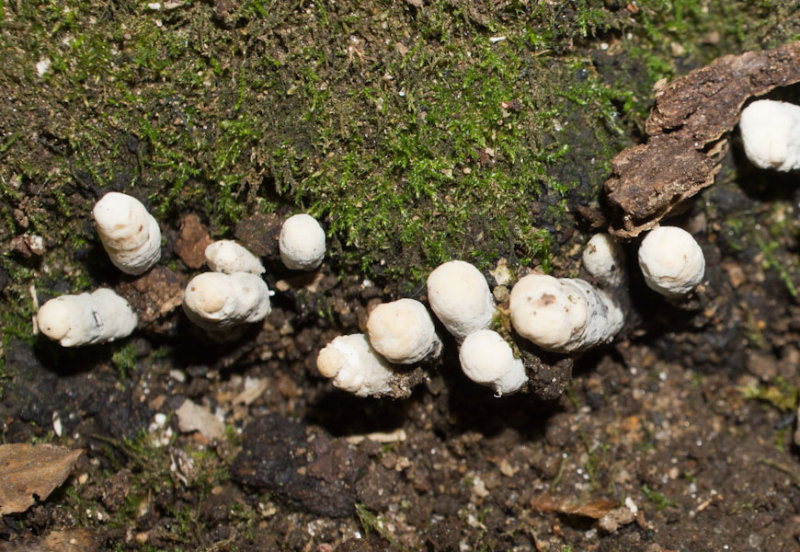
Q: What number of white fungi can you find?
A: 13